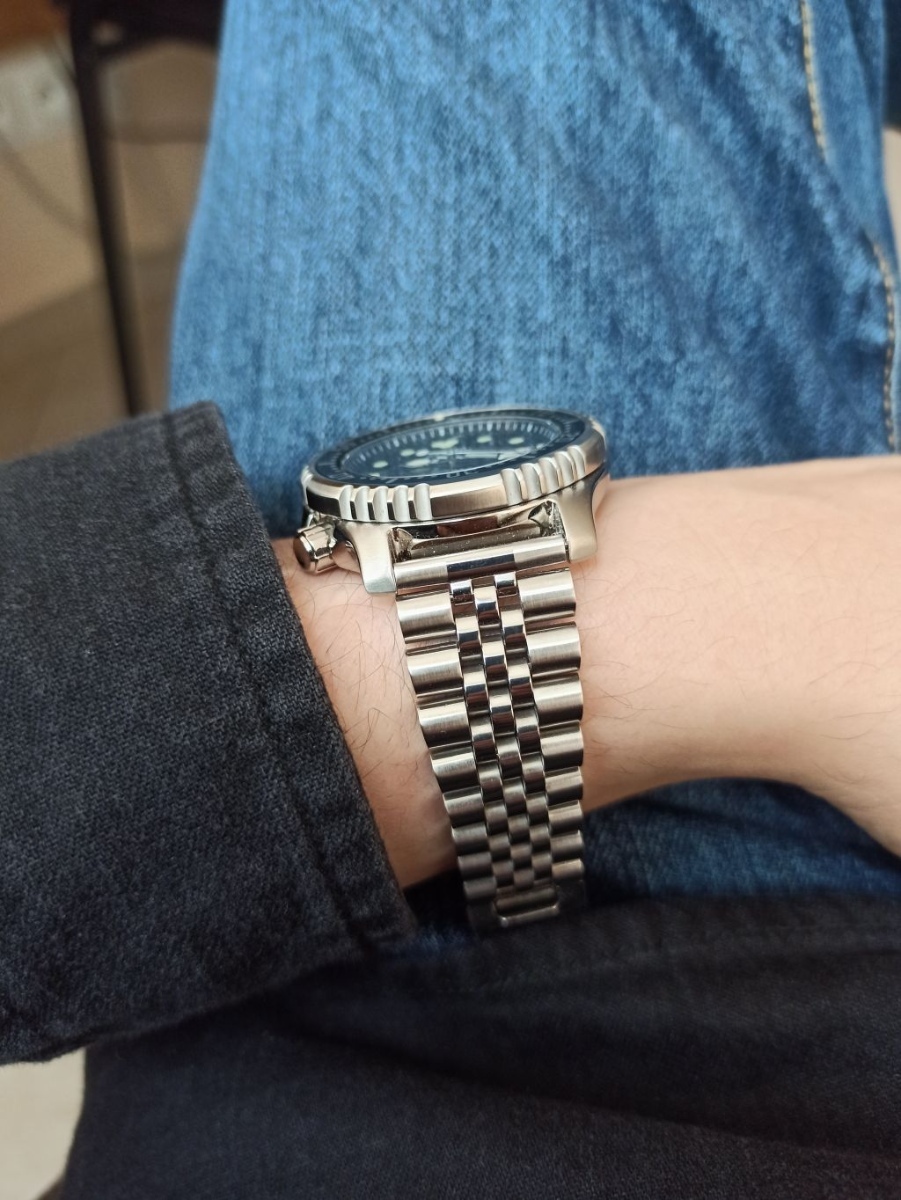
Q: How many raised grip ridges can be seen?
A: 10